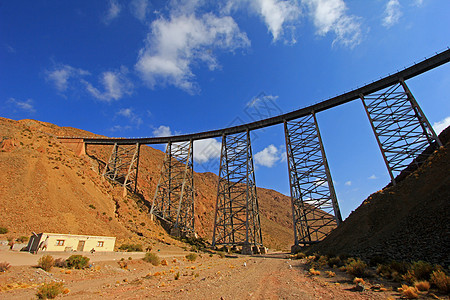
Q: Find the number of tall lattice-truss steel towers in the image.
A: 5